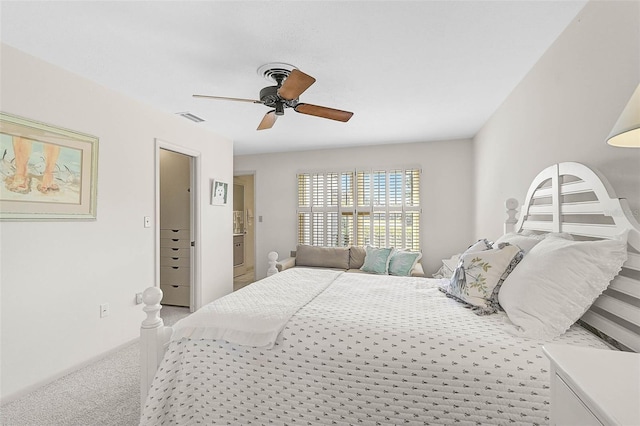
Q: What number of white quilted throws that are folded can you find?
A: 1